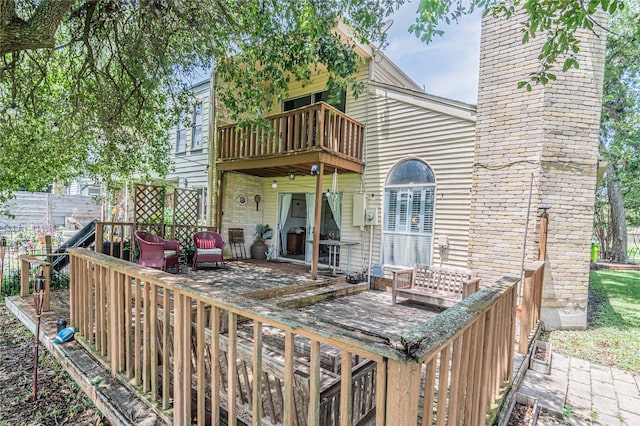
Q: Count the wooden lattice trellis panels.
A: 2